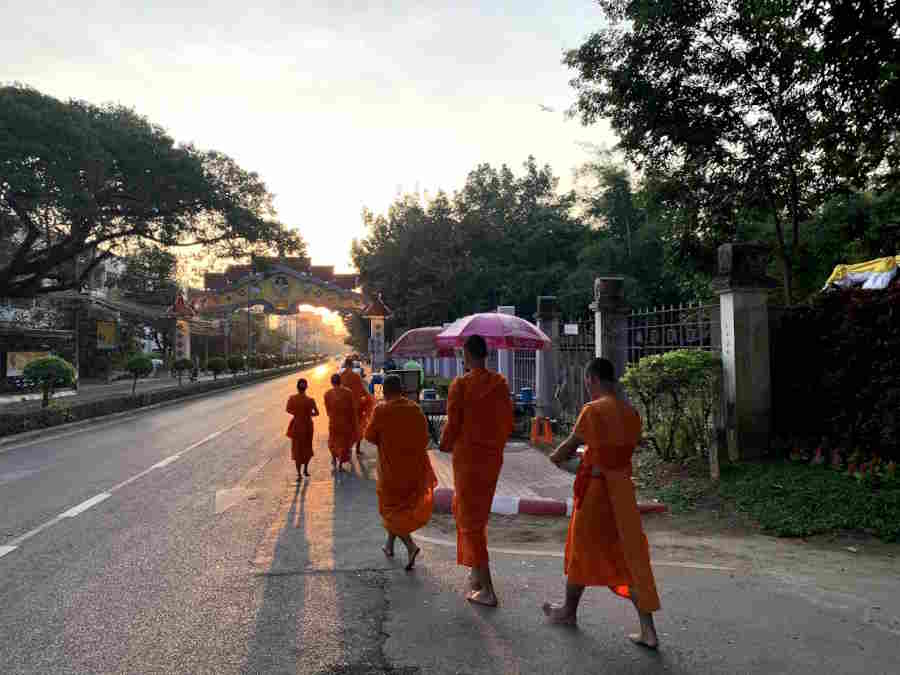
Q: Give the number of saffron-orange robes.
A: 6